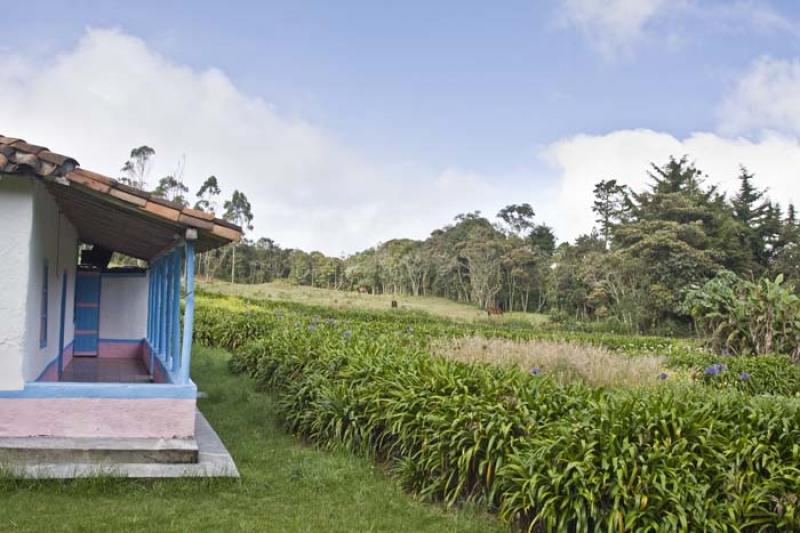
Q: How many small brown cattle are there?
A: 3